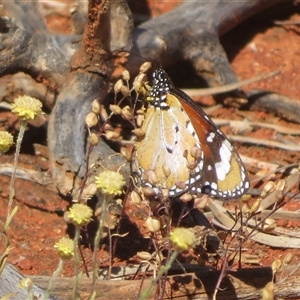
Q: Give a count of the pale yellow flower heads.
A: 6